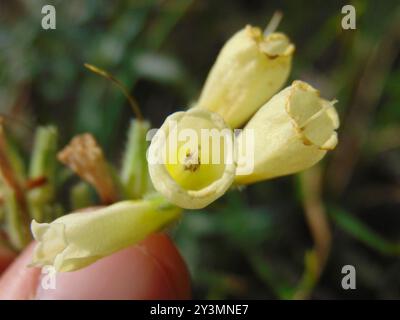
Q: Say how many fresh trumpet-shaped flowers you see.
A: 4